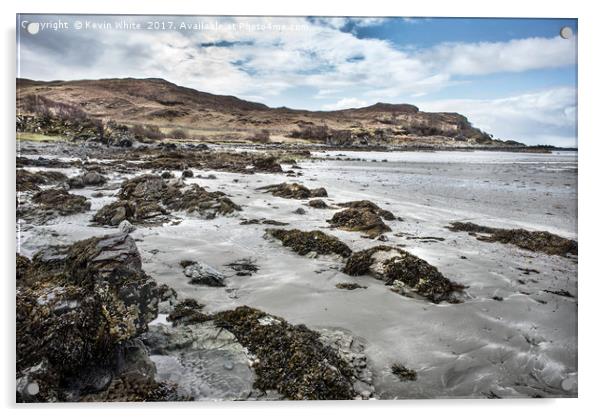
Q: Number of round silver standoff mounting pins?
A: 4